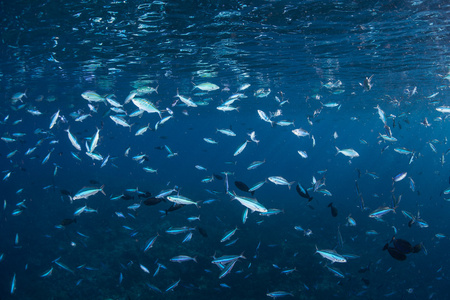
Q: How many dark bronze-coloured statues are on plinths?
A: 0